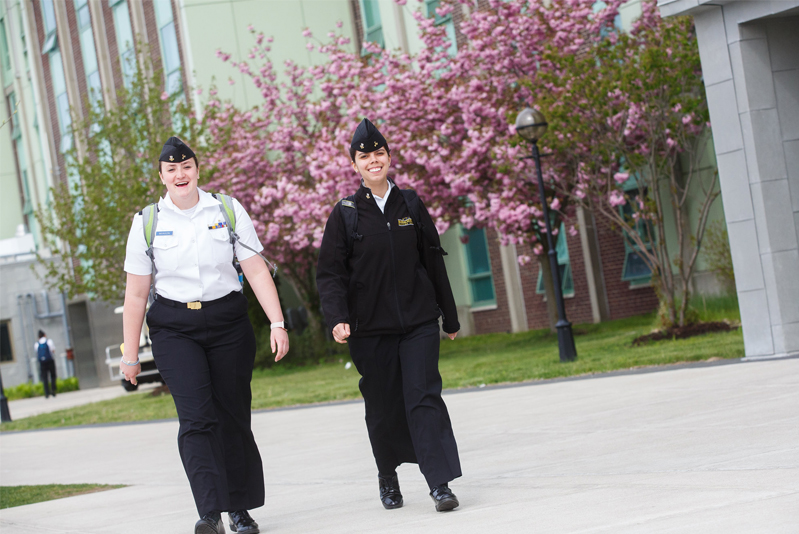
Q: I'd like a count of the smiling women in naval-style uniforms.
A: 2